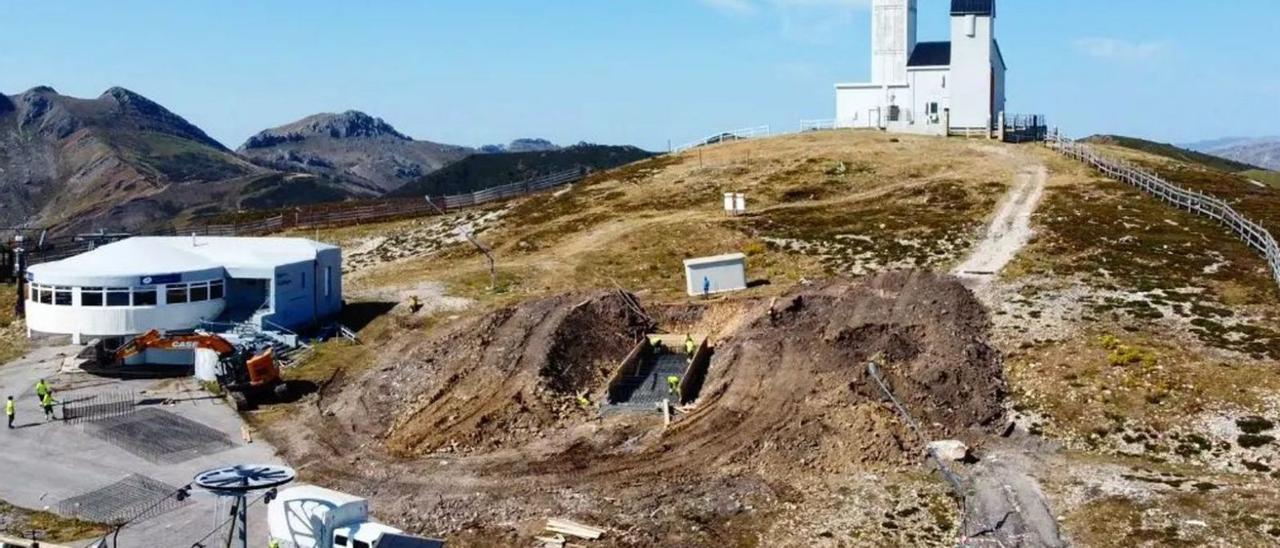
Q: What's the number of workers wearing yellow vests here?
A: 6